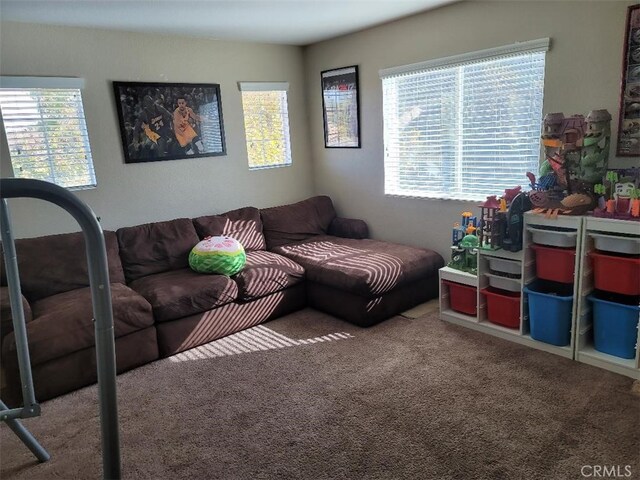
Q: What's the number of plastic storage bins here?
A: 10